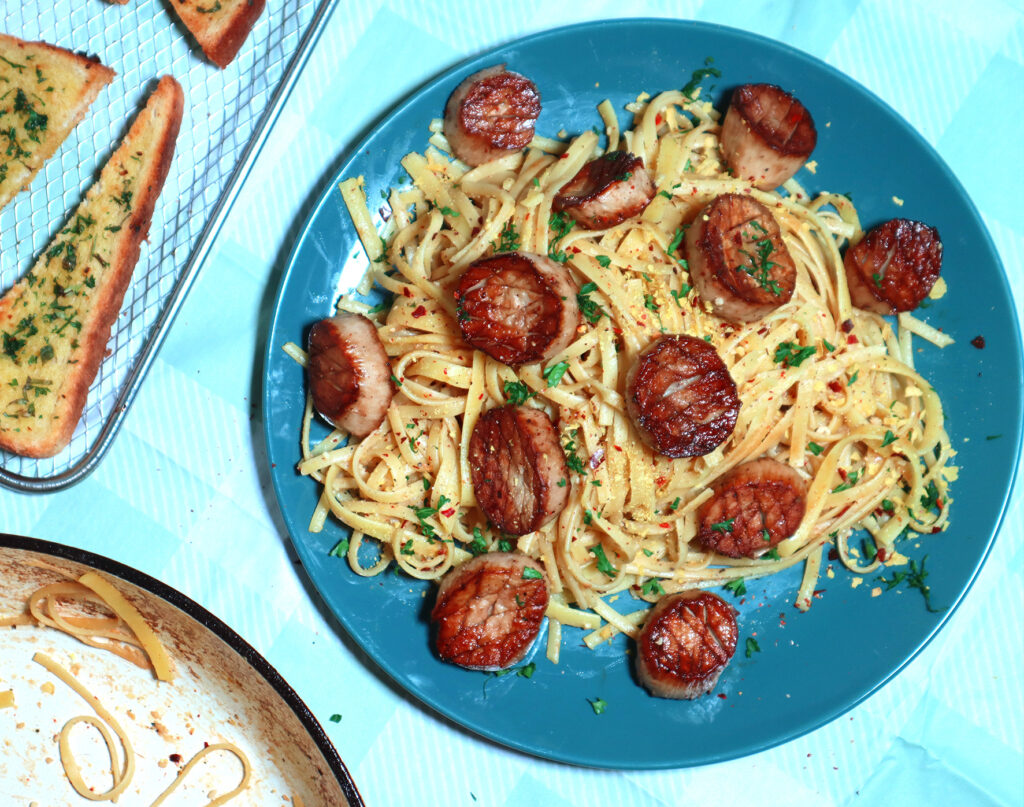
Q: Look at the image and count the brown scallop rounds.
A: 12